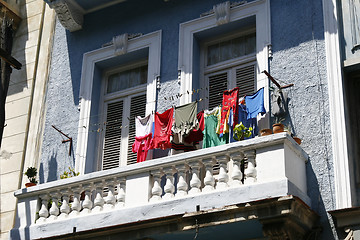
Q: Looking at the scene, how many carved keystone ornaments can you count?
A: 2